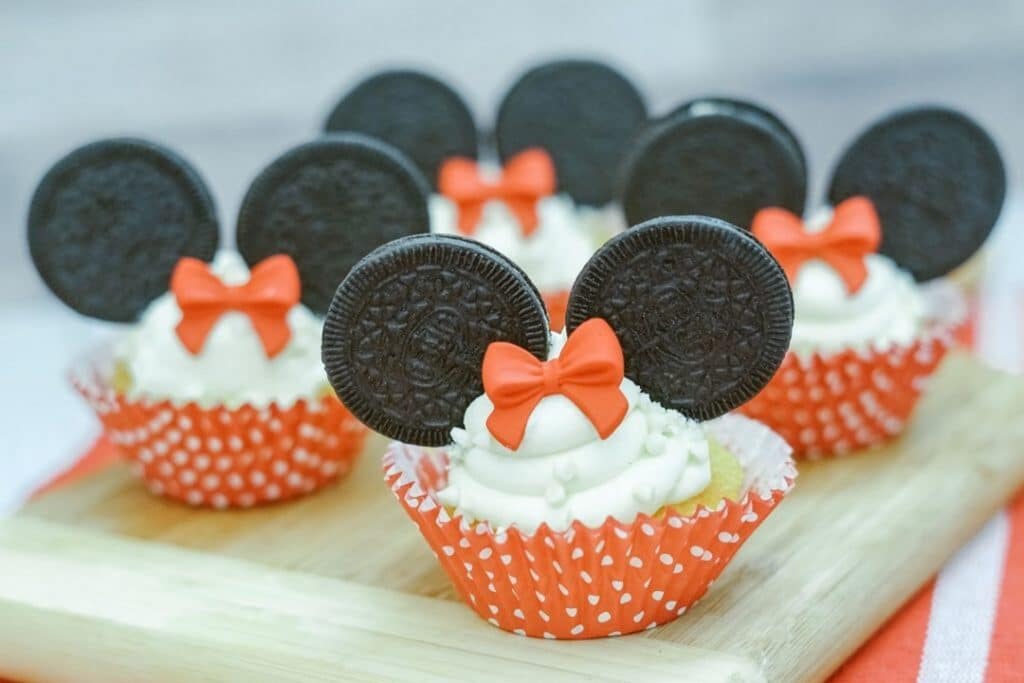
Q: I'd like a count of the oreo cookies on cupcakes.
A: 8